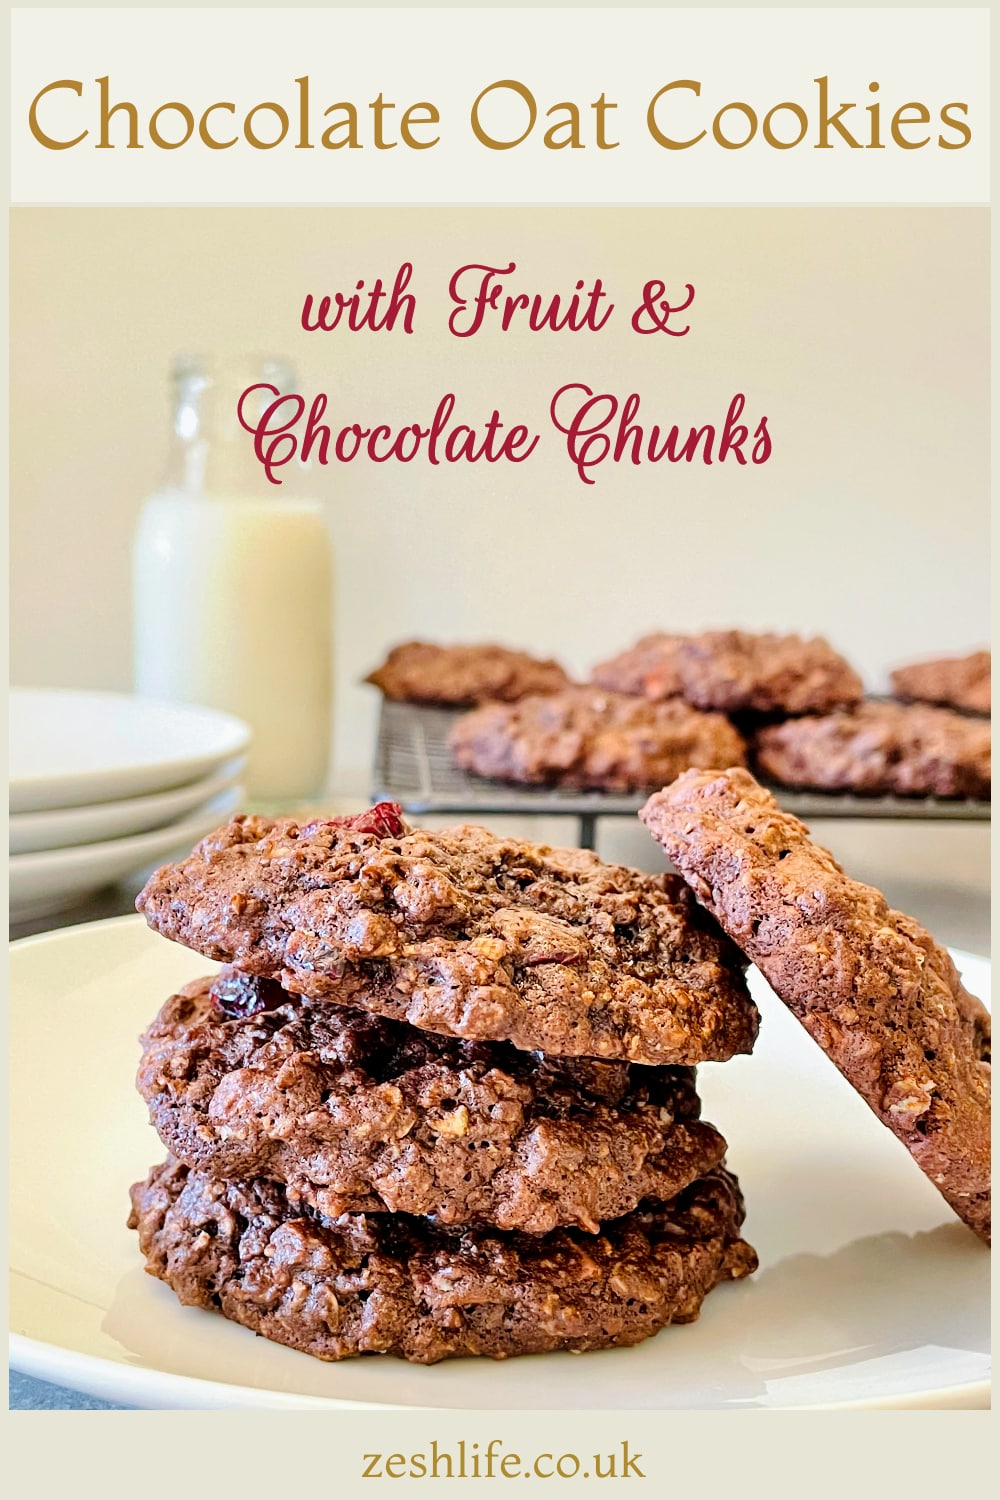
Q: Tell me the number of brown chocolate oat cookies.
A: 9